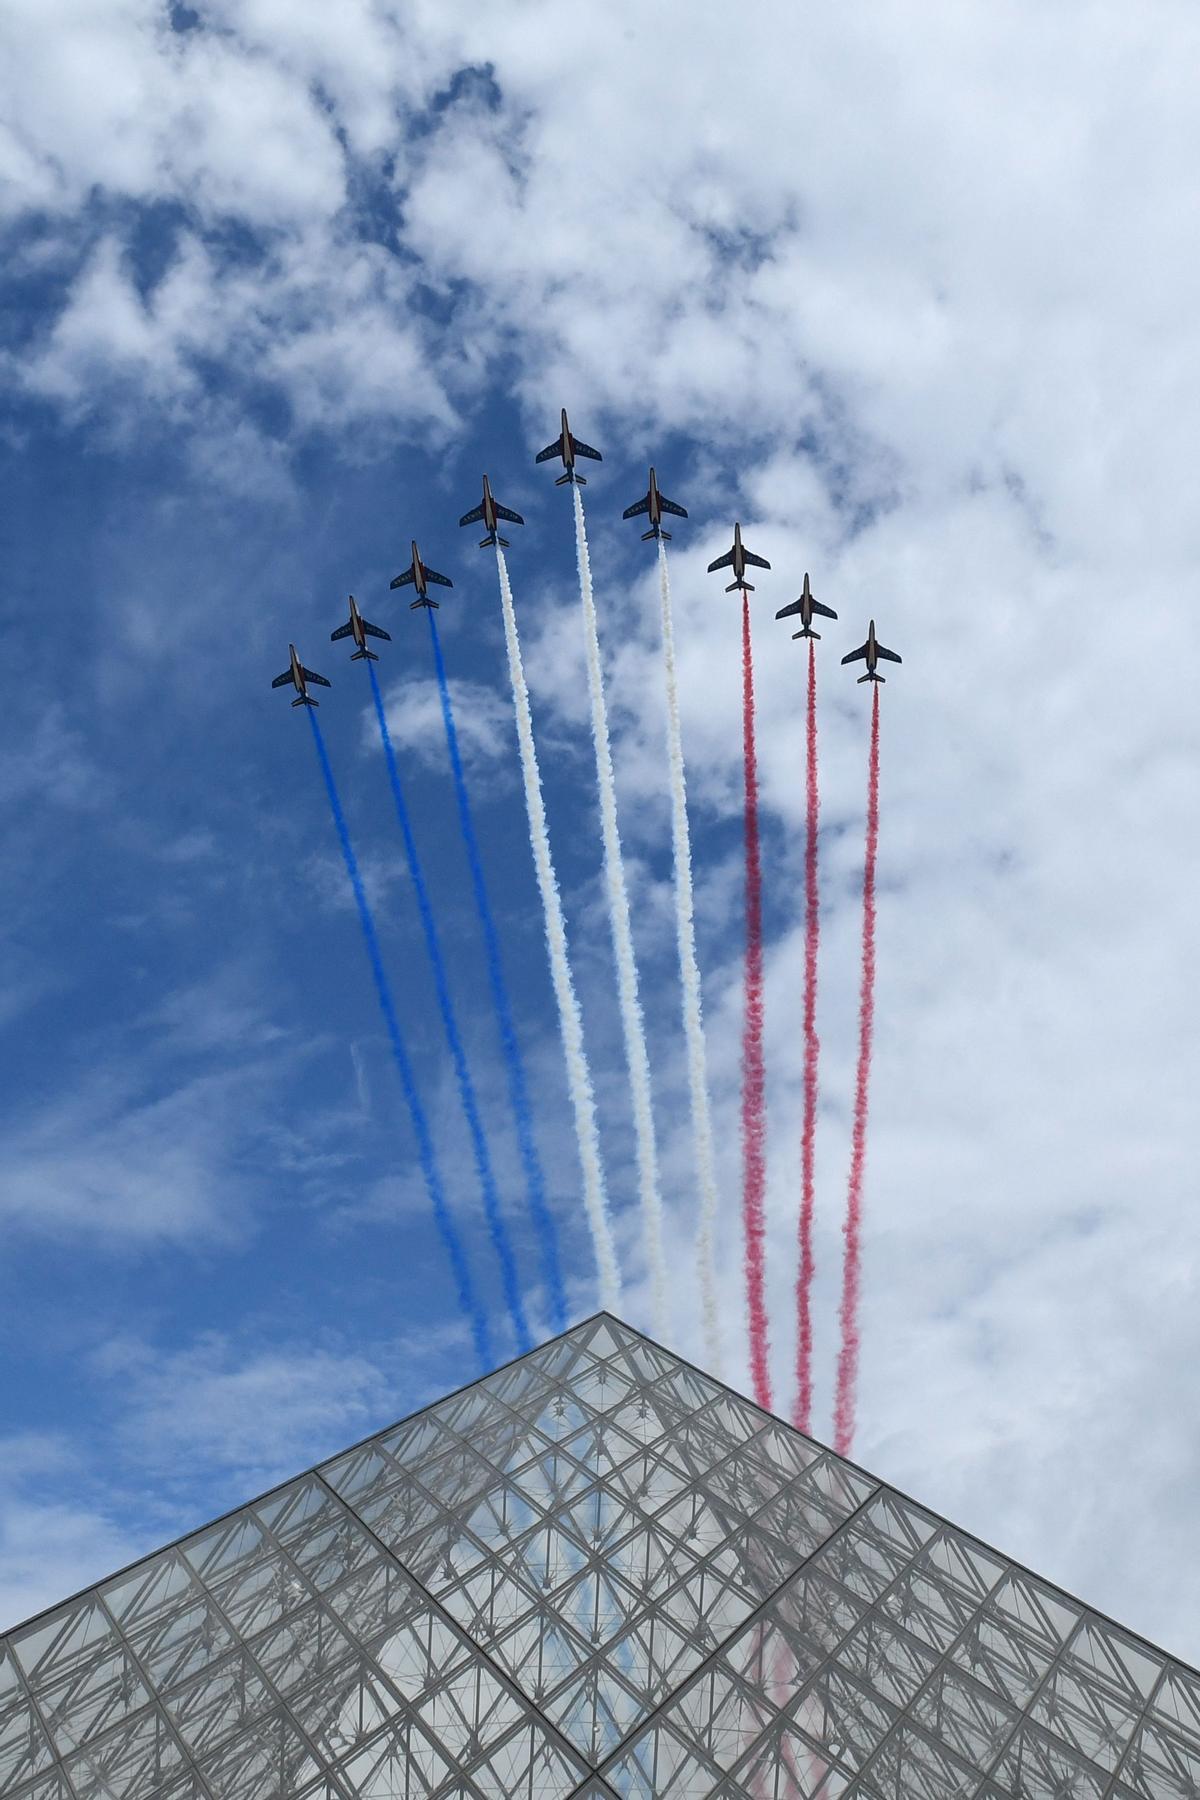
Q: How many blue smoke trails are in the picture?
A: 3